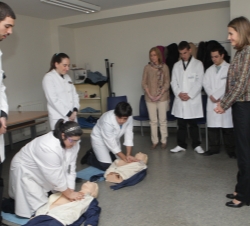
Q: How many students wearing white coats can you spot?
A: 6